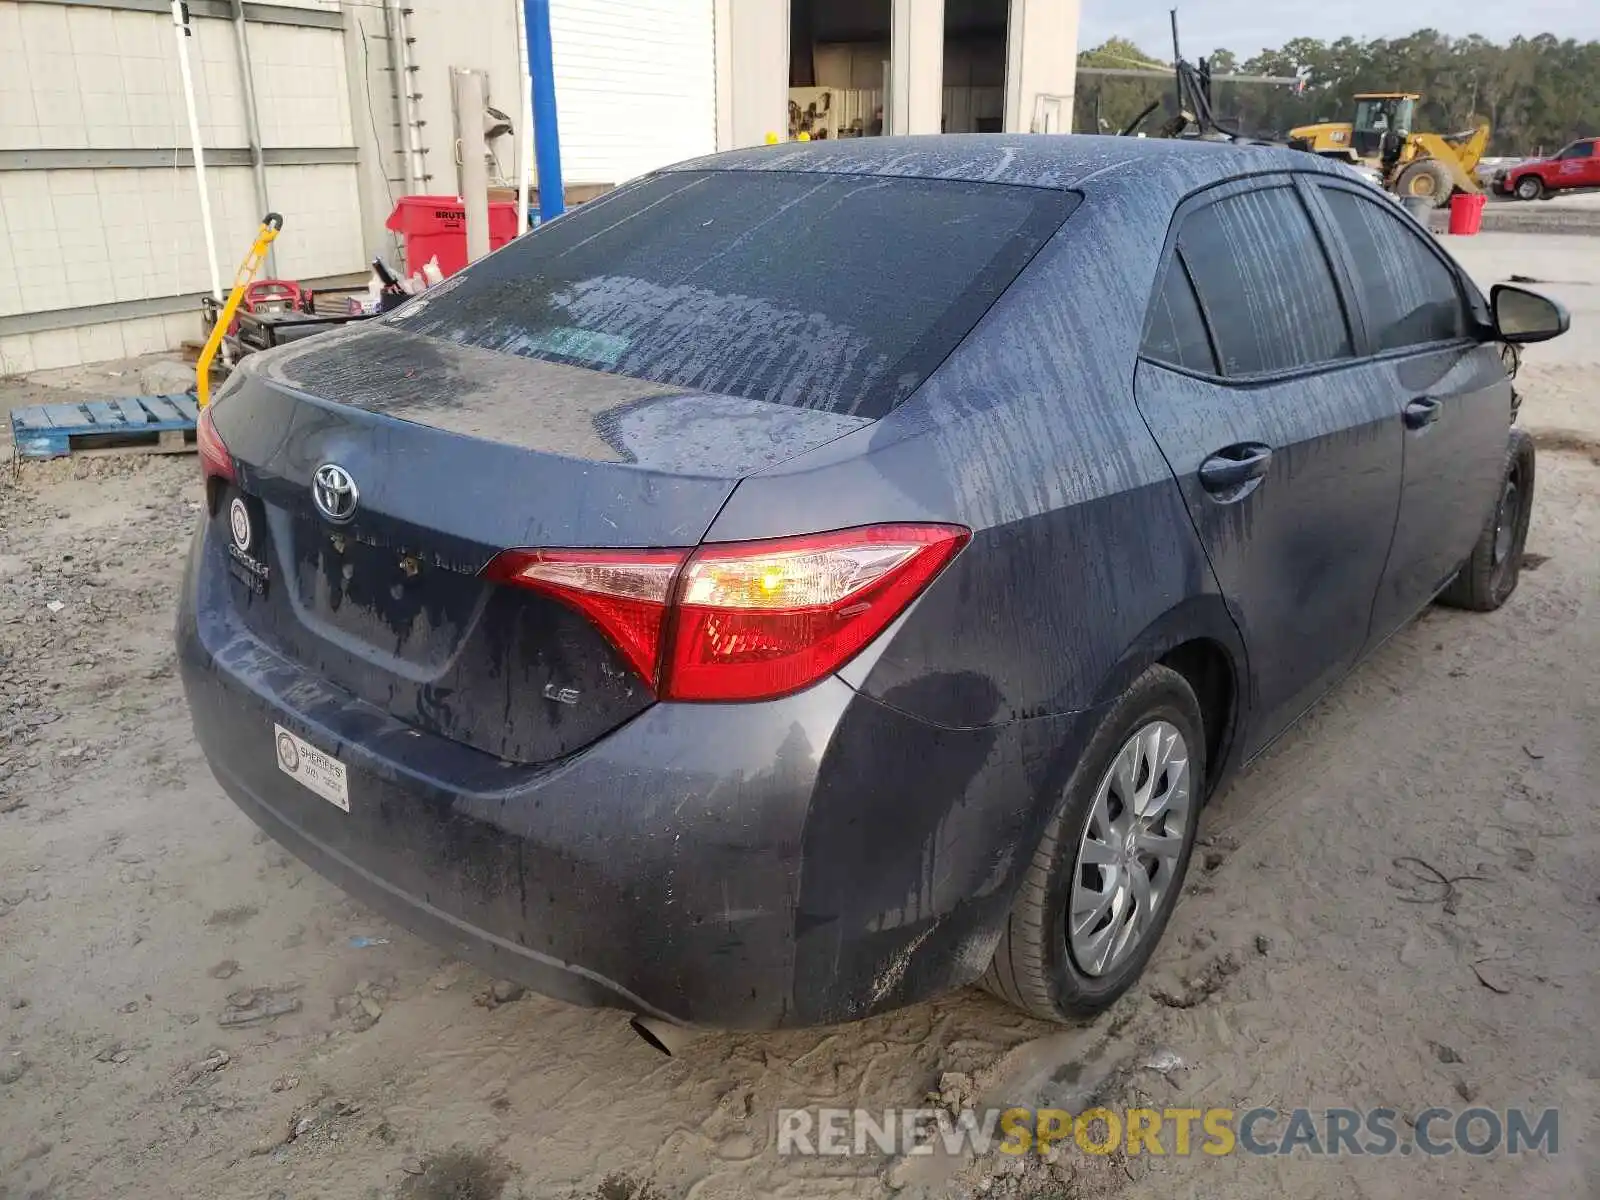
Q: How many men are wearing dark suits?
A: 0